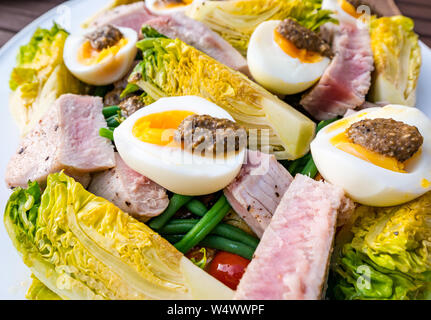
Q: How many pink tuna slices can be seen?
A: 7